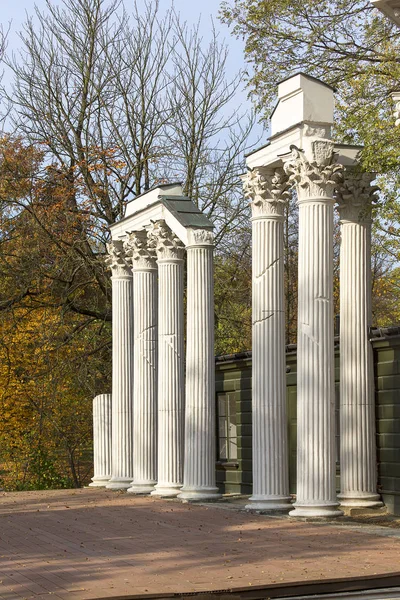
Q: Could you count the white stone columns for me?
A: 8